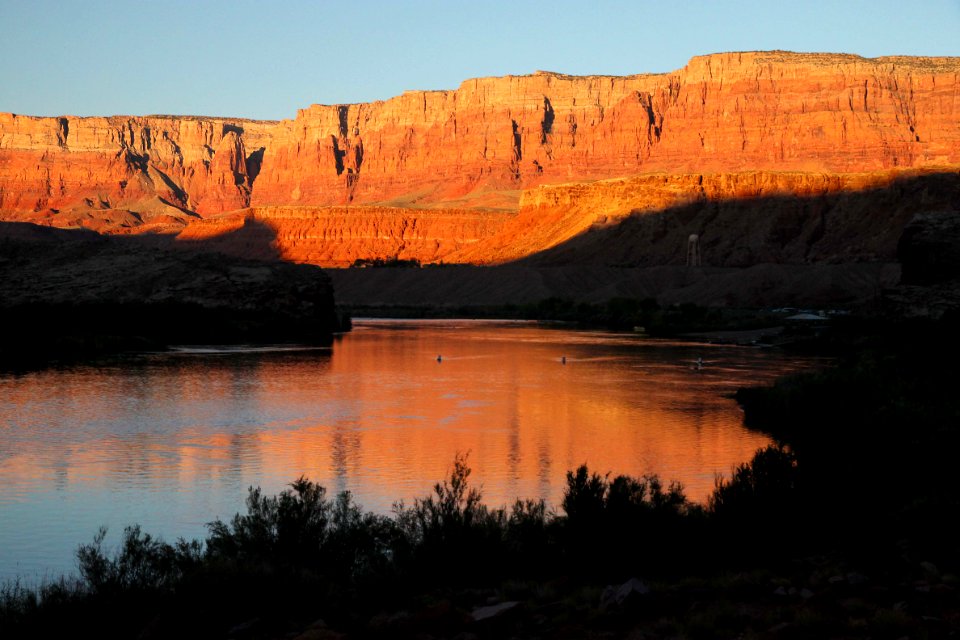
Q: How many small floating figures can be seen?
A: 3